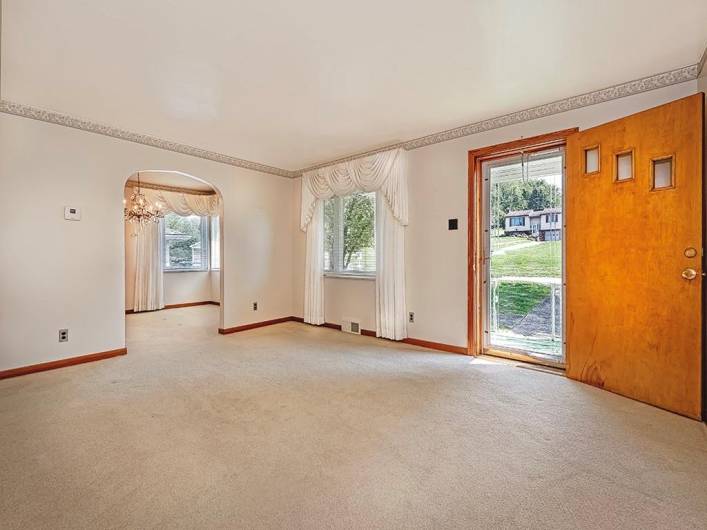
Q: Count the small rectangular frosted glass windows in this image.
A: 3